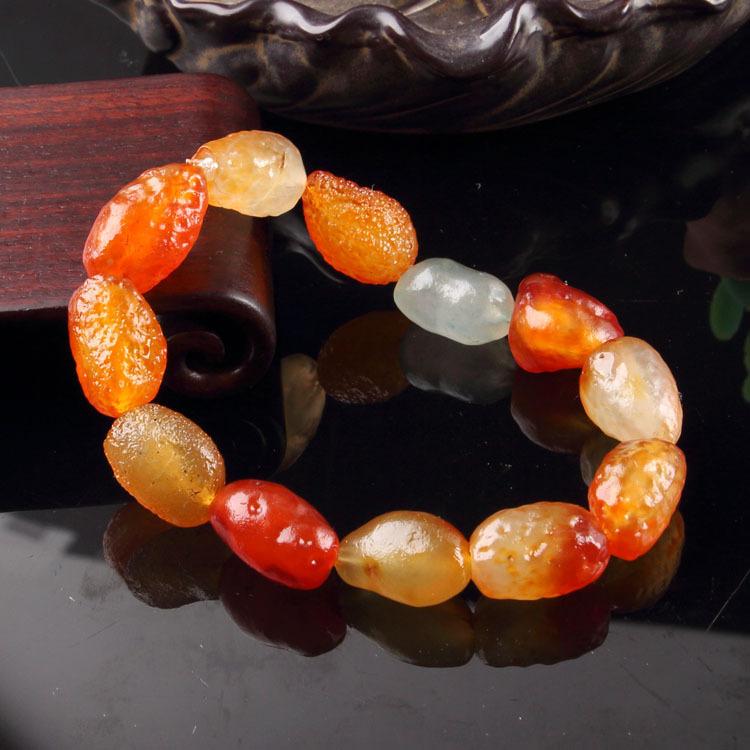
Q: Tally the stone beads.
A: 12